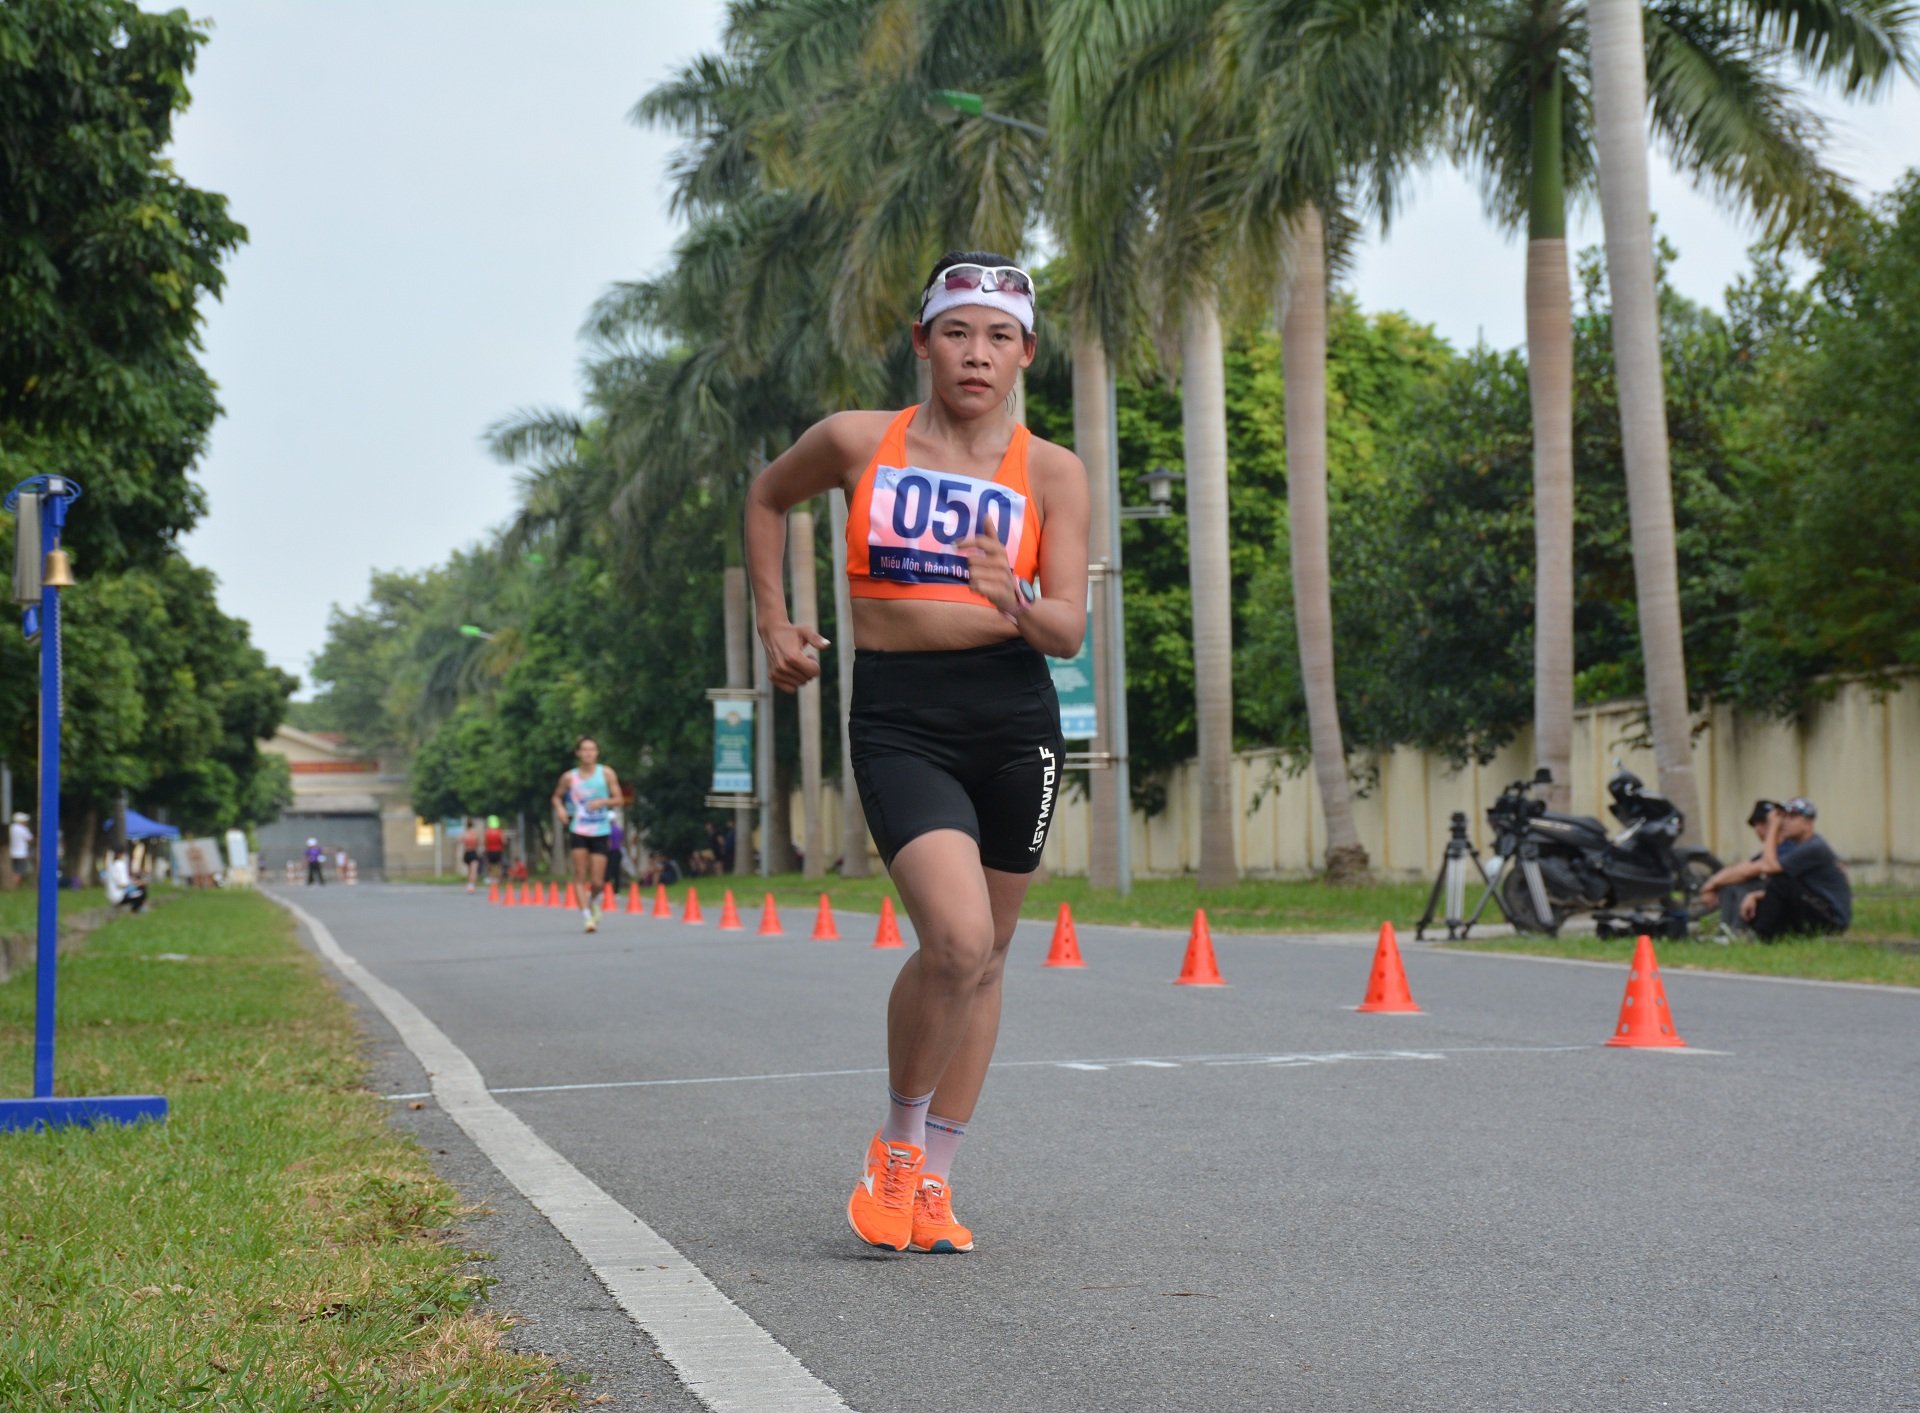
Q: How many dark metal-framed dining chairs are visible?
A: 0